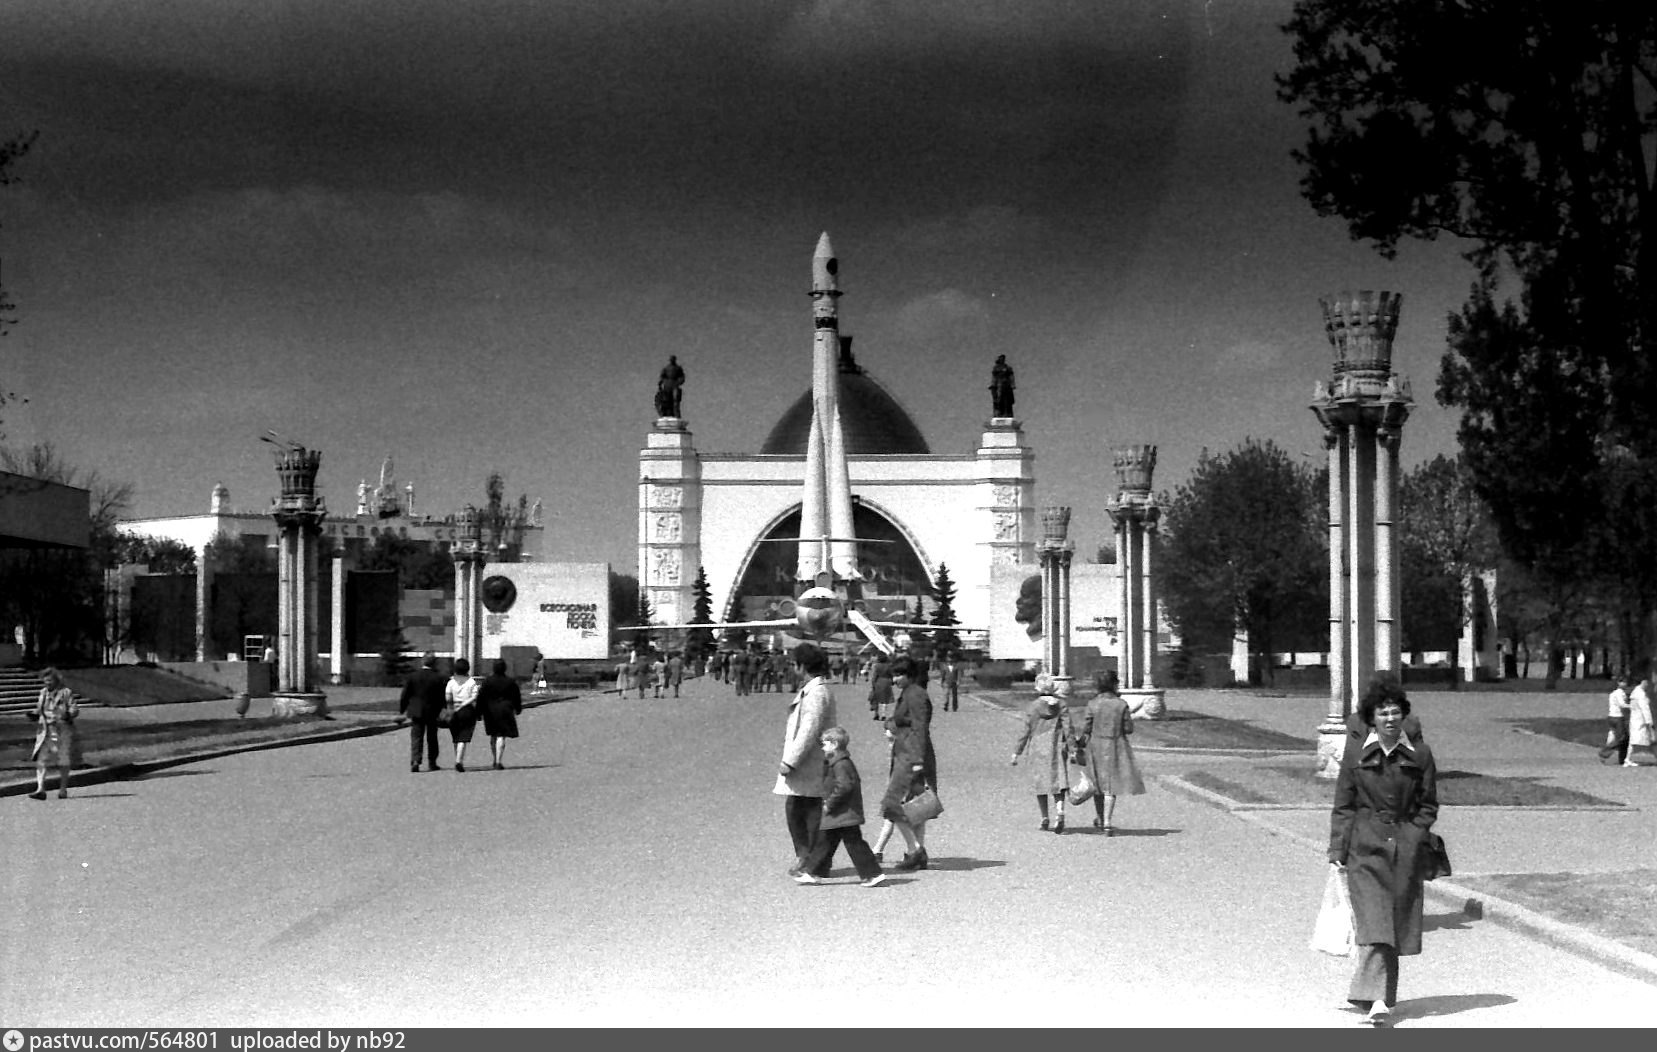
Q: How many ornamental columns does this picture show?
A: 5